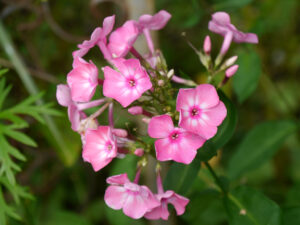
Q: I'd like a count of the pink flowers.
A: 12